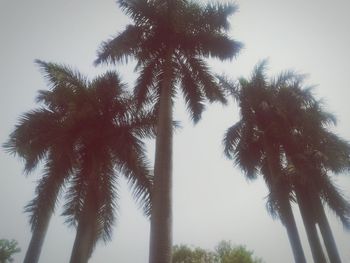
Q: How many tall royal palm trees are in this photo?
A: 6